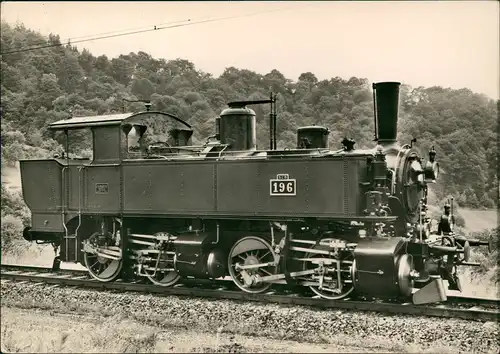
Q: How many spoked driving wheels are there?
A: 4